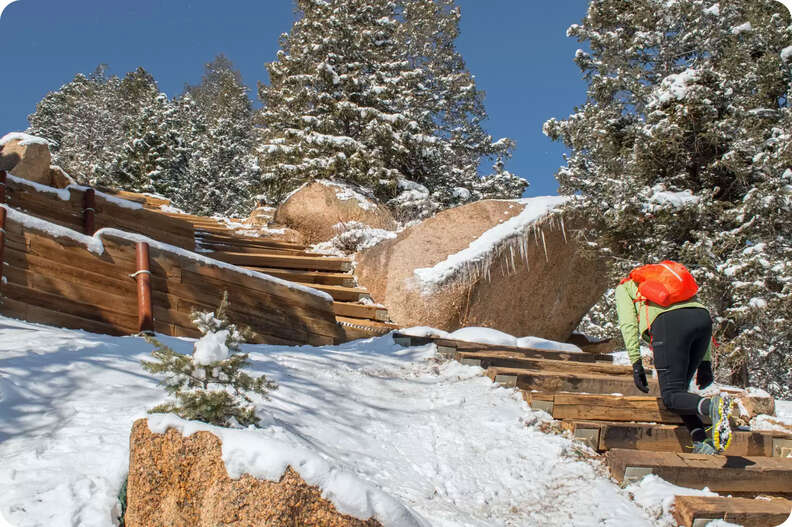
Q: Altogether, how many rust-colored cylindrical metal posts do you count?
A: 4